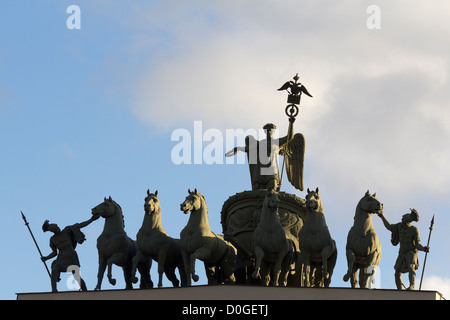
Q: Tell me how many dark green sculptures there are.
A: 9